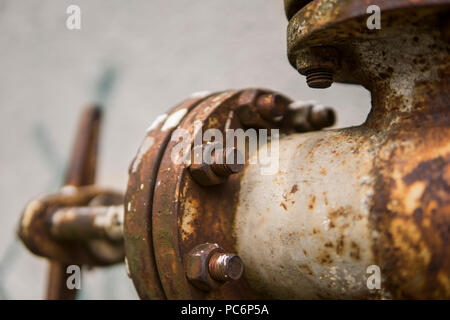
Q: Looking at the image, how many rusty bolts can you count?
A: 5